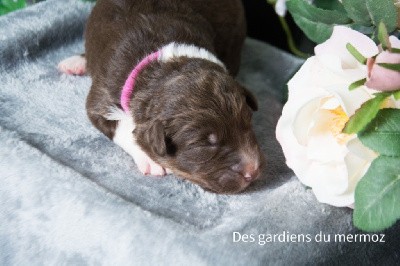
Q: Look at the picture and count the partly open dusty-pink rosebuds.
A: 1